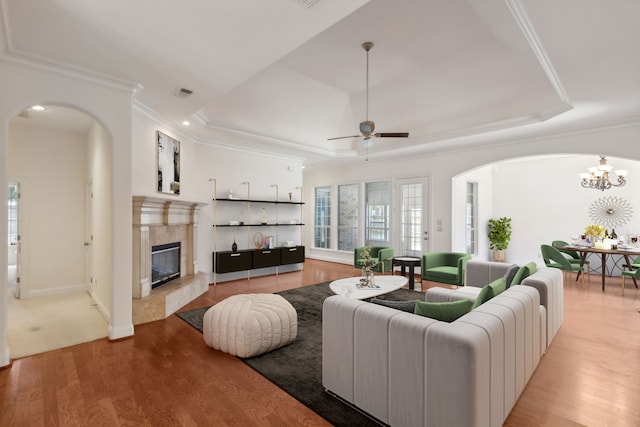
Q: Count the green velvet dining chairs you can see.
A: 4